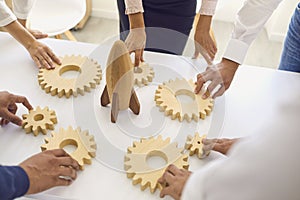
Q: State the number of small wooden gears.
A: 3